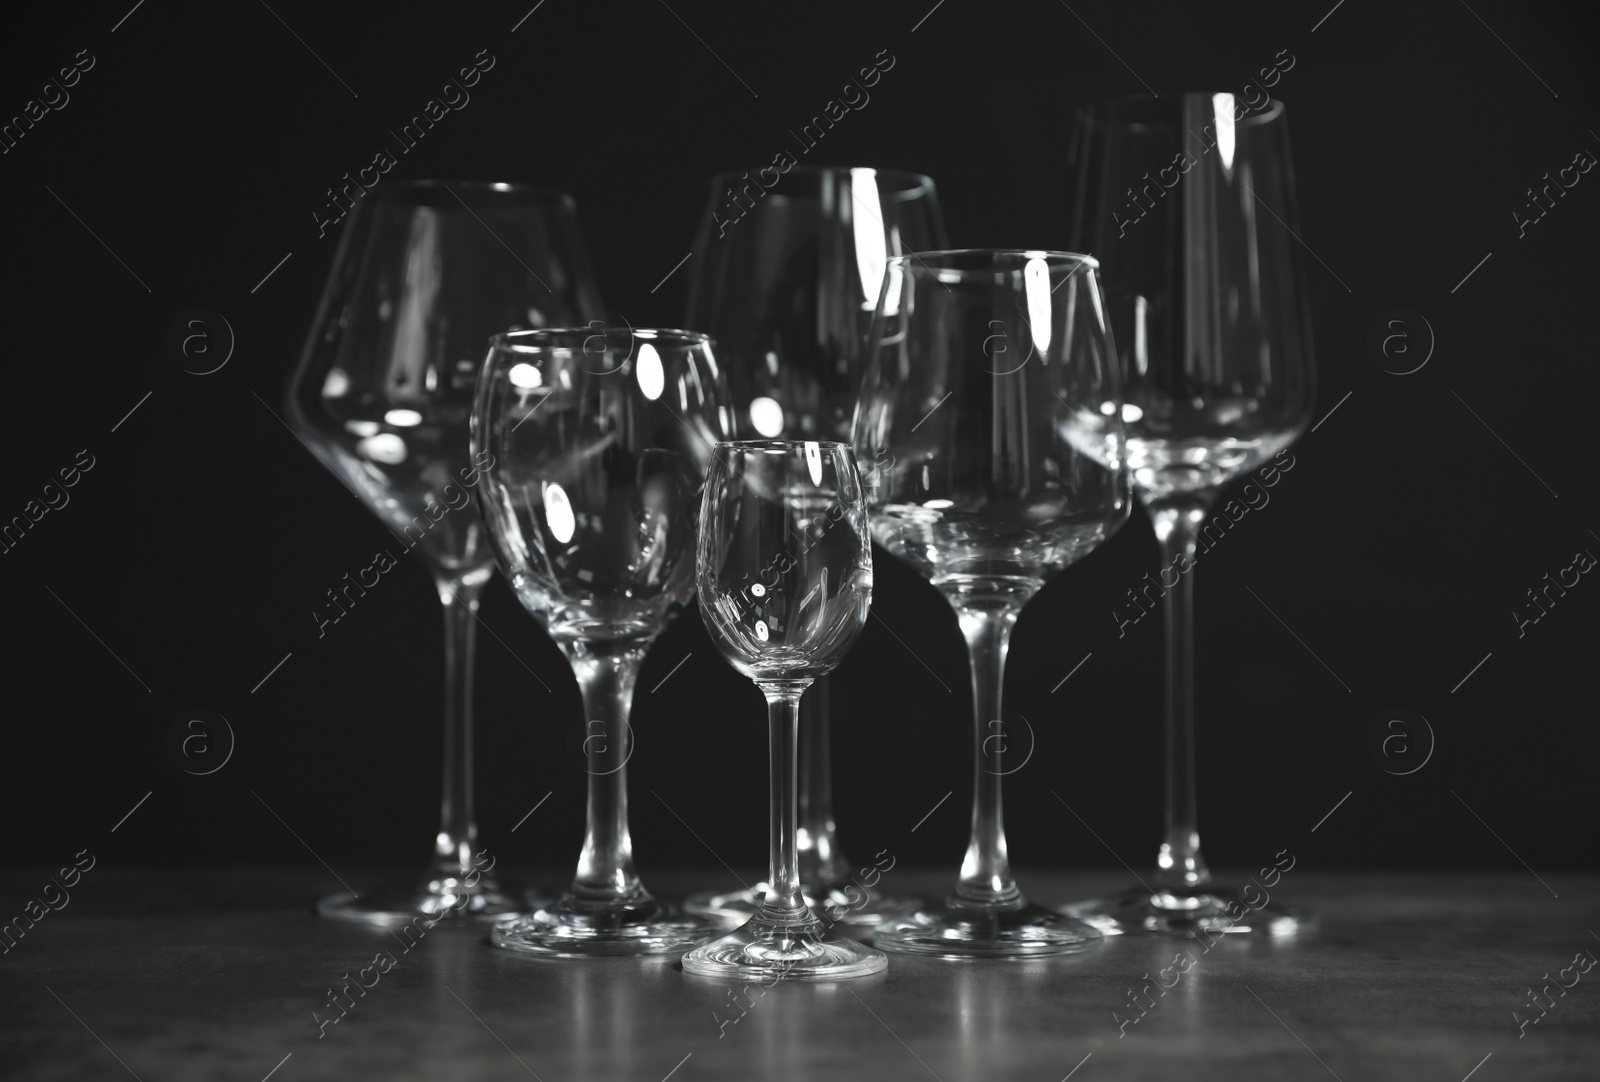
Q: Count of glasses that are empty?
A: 6